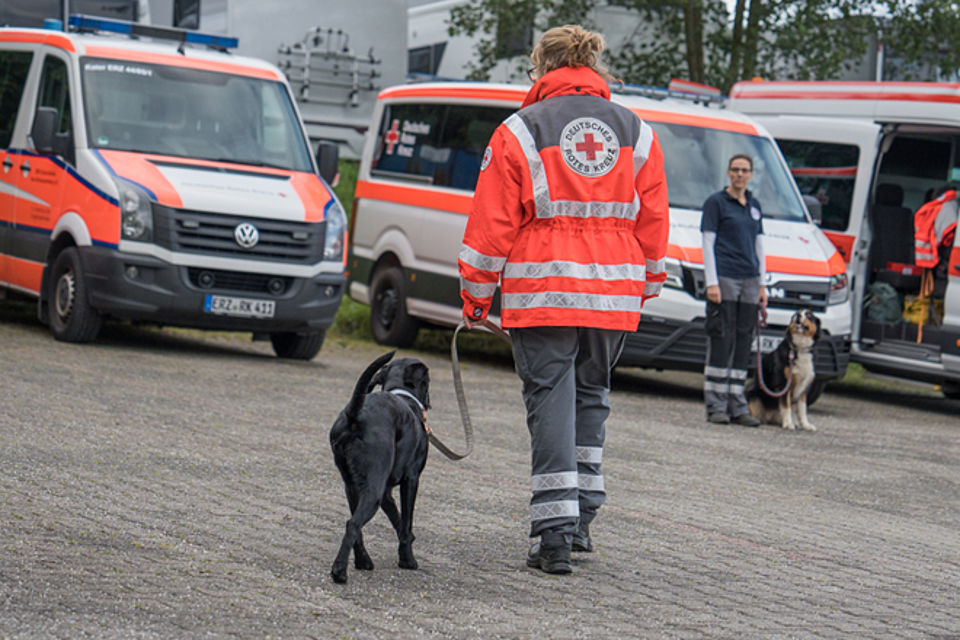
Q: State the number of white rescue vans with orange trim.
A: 3